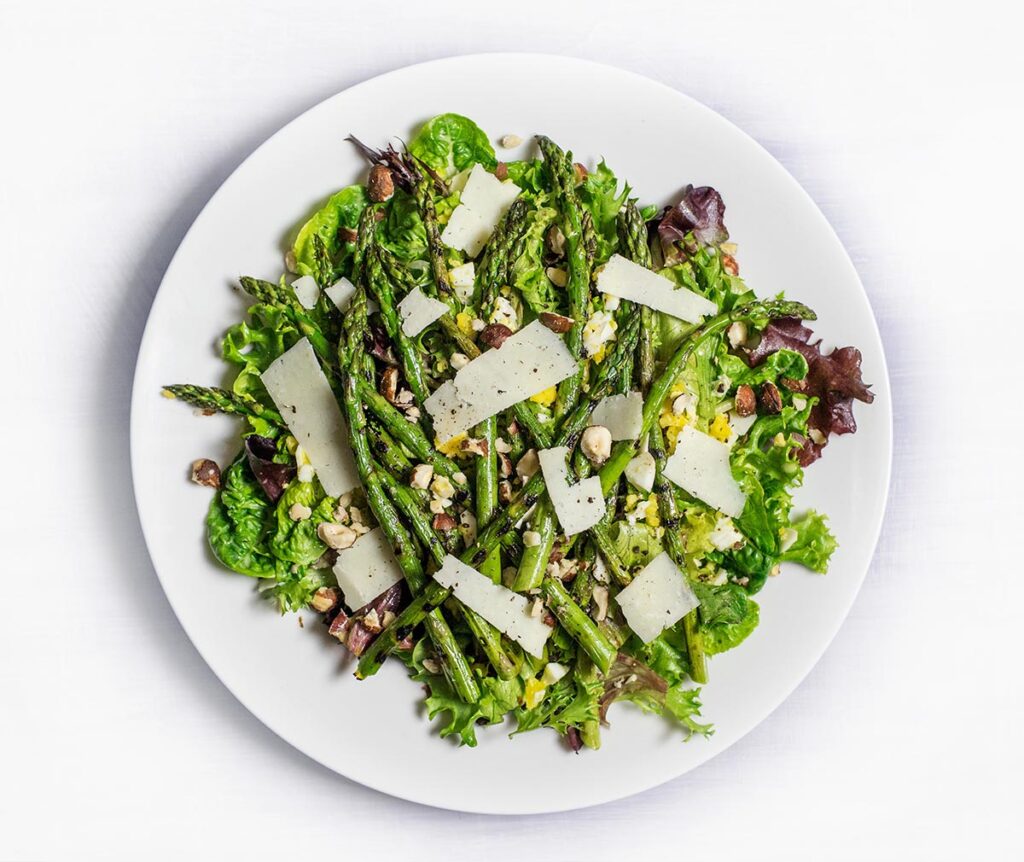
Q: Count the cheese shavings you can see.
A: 13